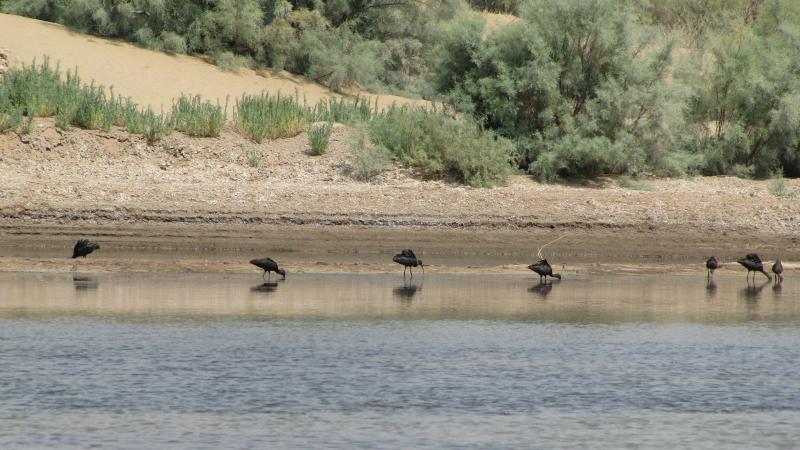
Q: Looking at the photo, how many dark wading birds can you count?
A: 7